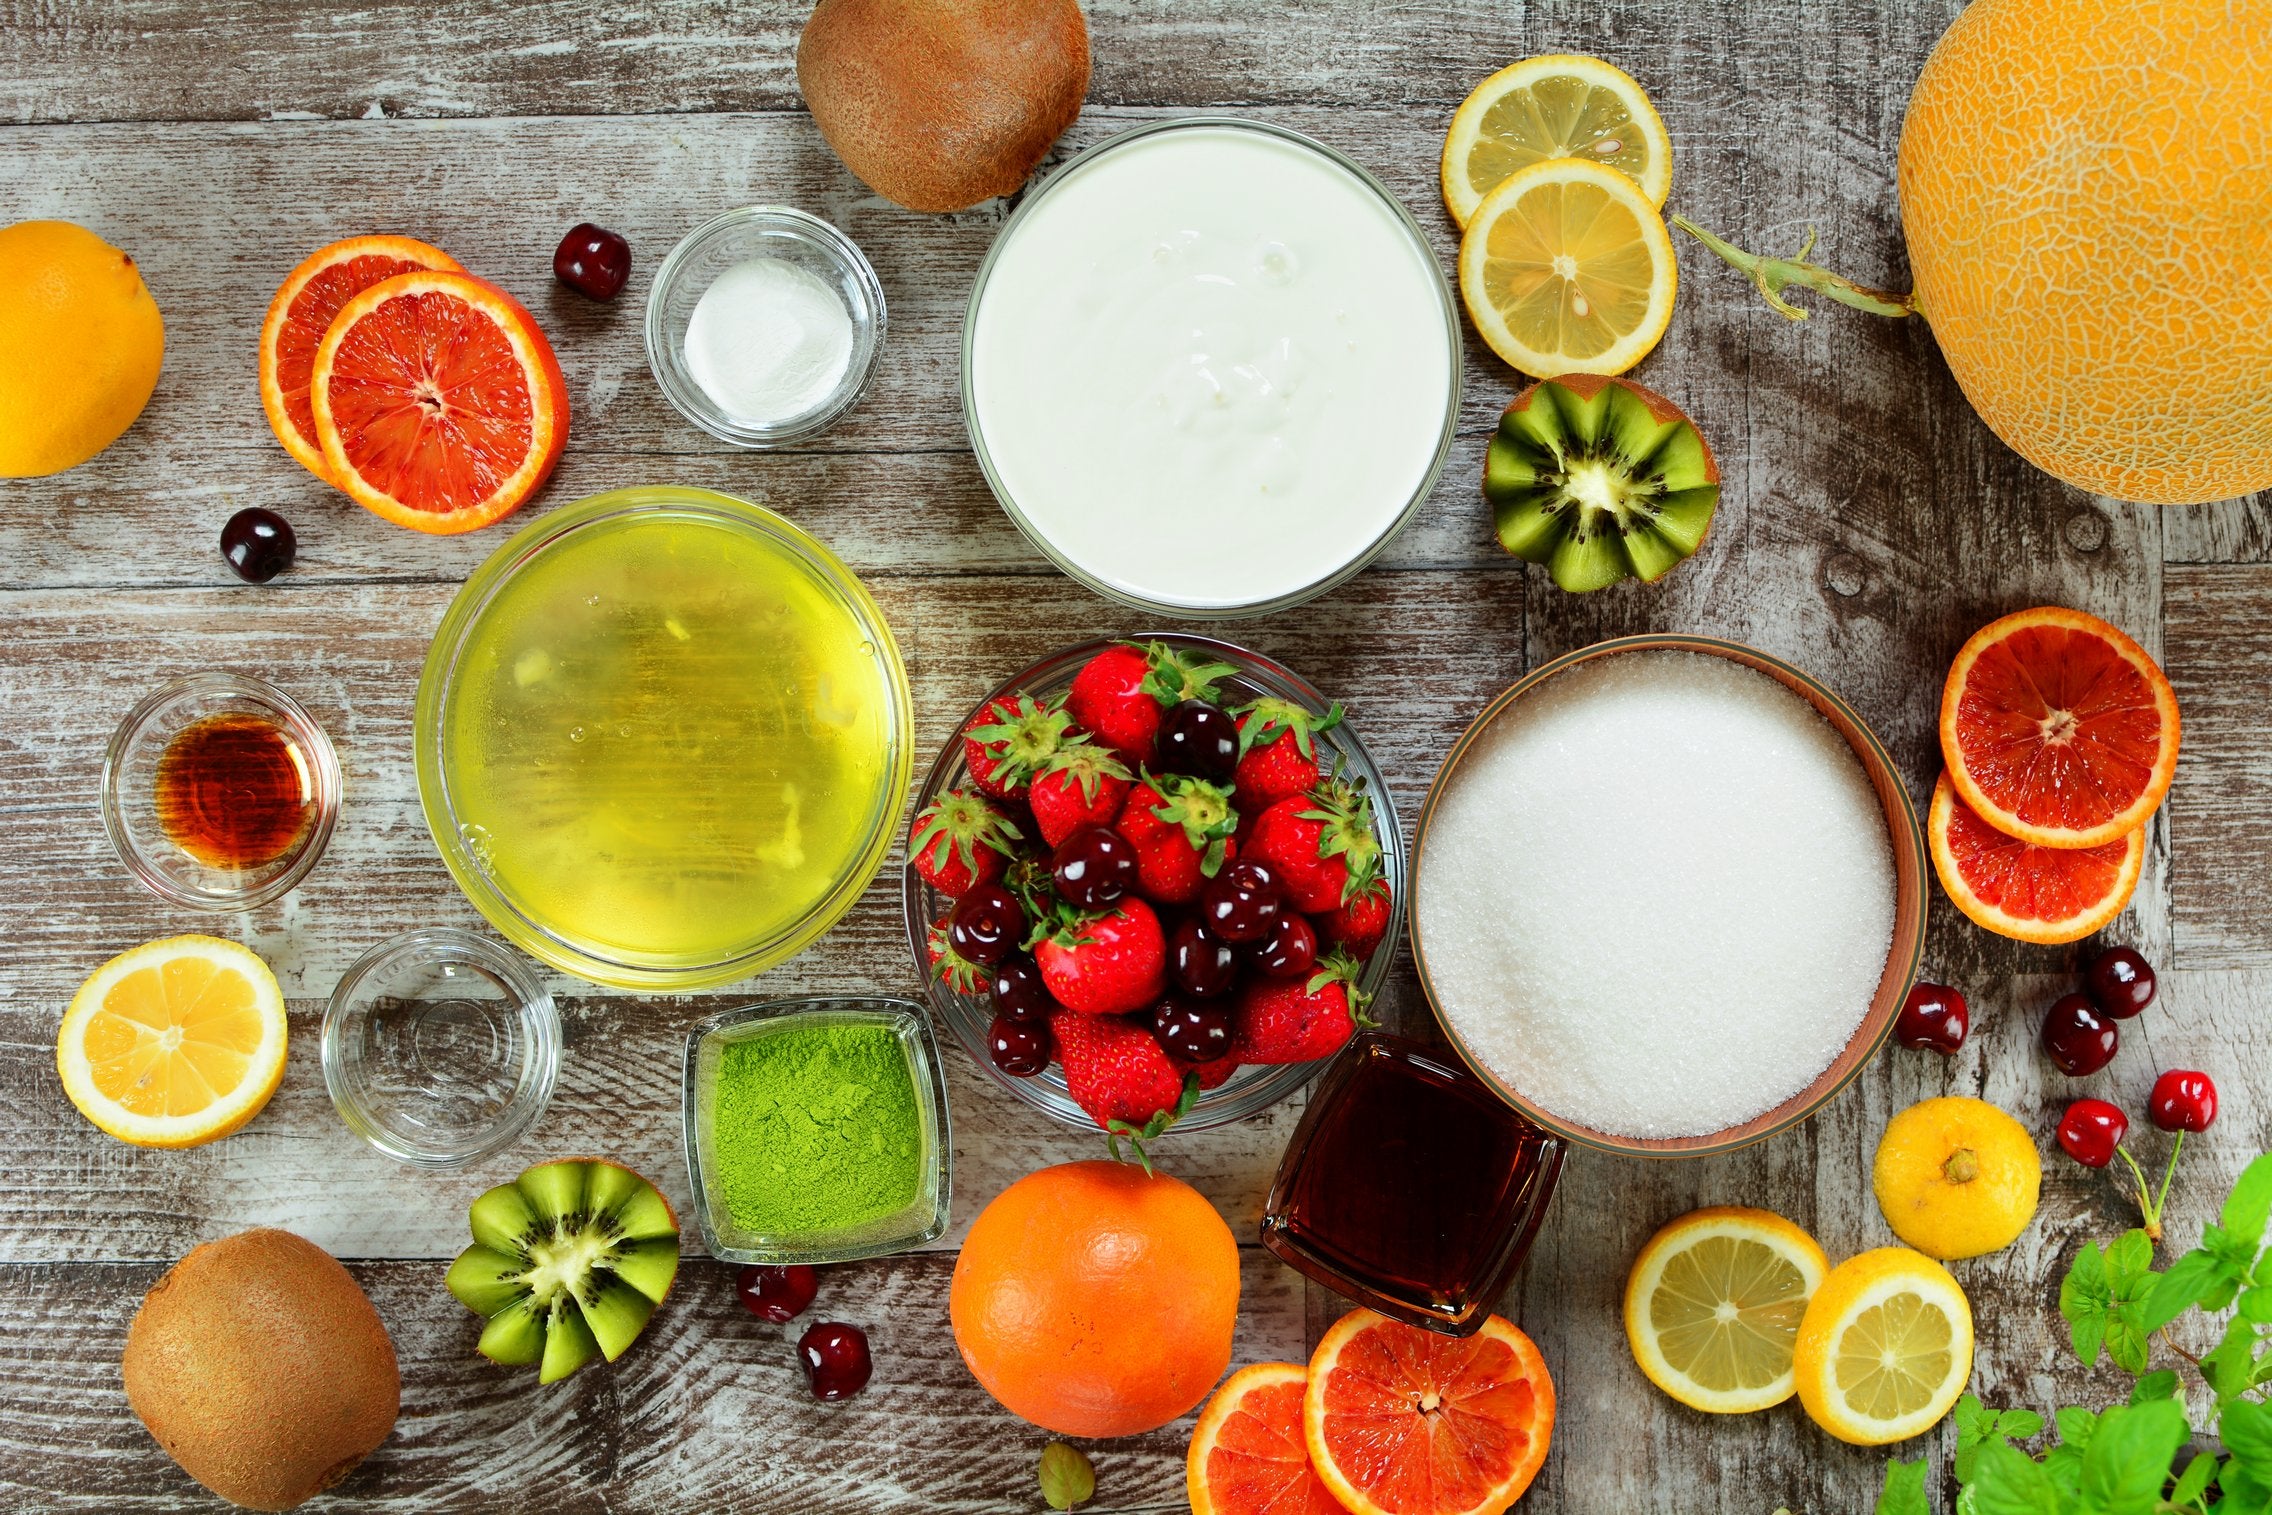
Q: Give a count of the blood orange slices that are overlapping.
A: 6